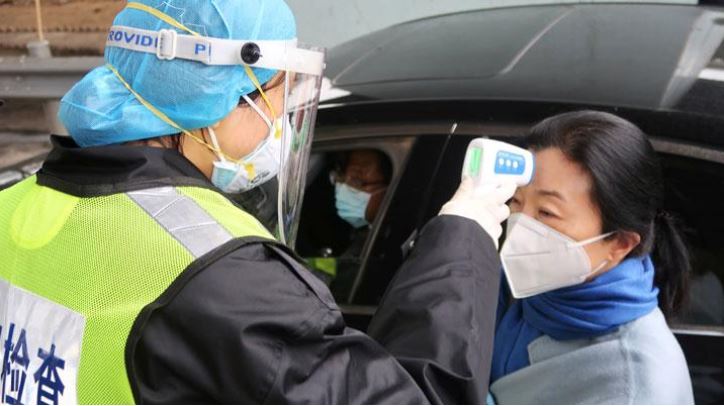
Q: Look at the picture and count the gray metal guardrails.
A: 1